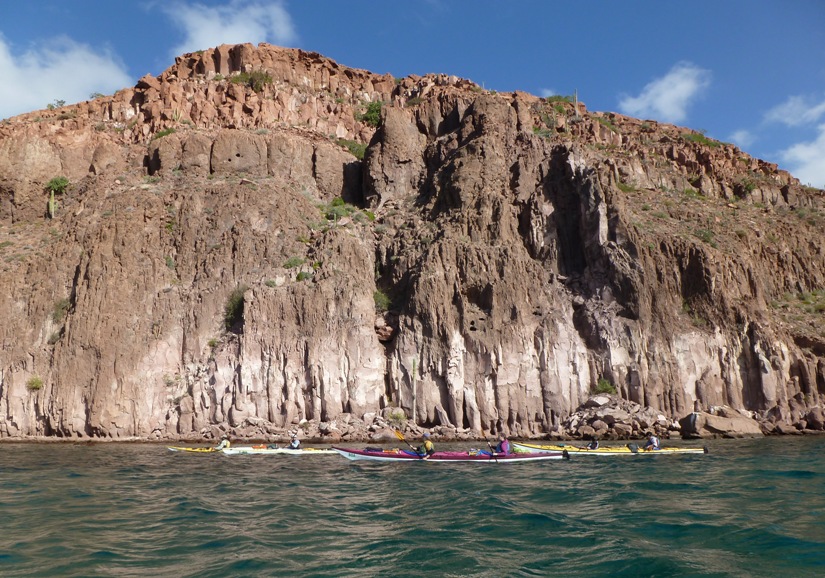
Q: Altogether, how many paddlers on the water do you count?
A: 6